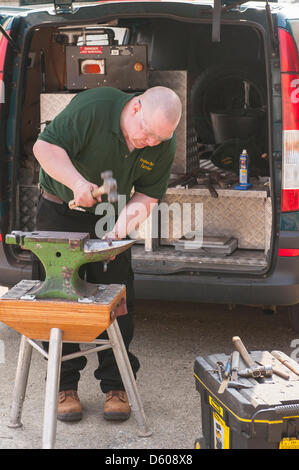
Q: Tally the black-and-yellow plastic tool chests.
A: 1